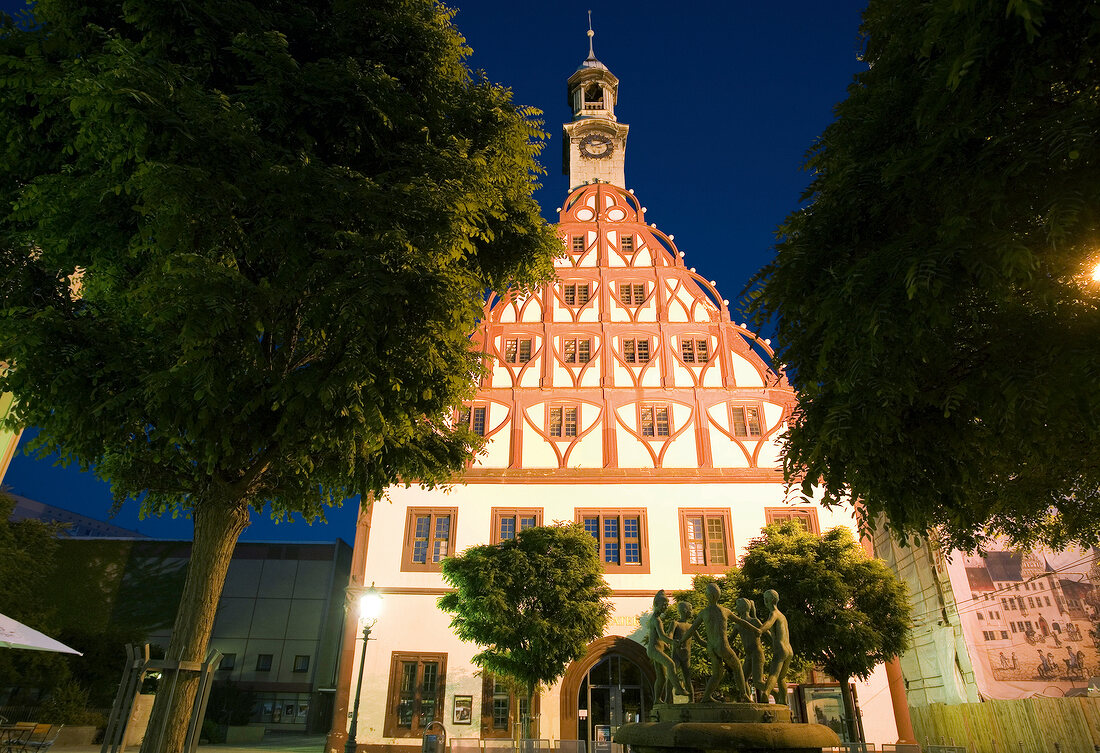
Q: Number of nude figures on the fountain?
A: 5